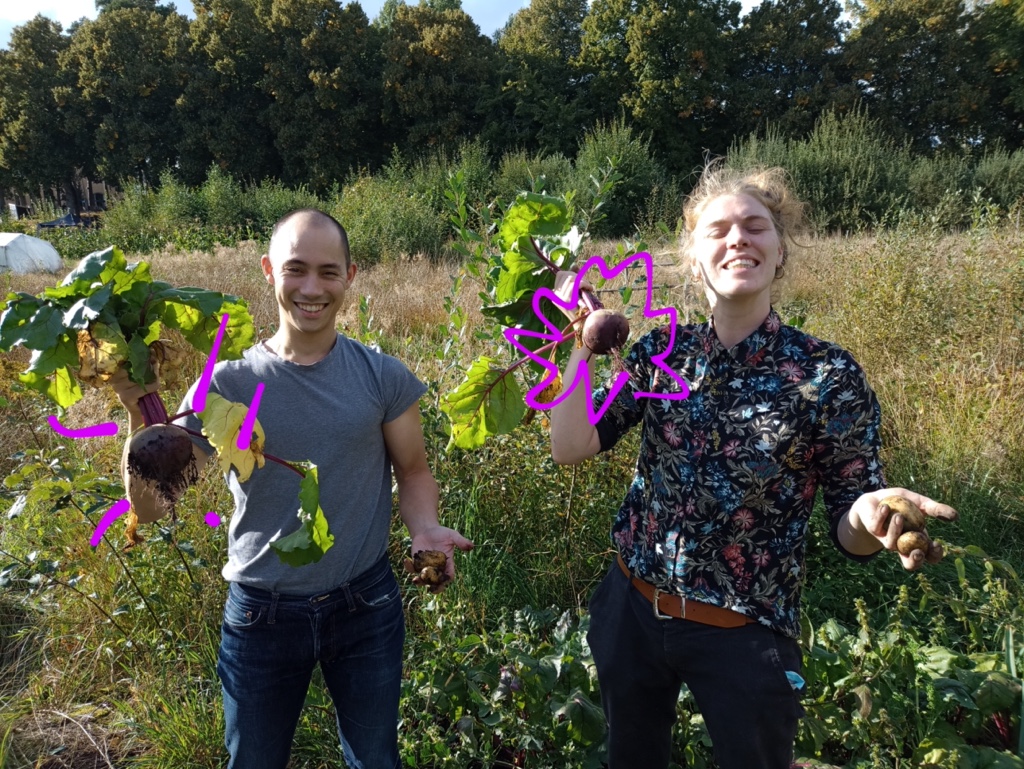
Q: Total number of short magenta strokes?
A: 5